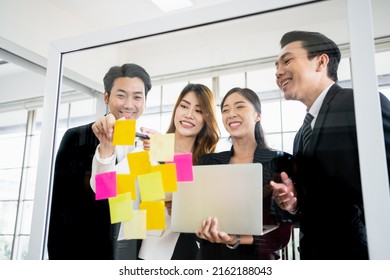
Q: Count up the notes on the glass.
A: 11